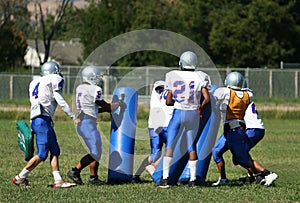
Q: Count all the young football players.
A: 6